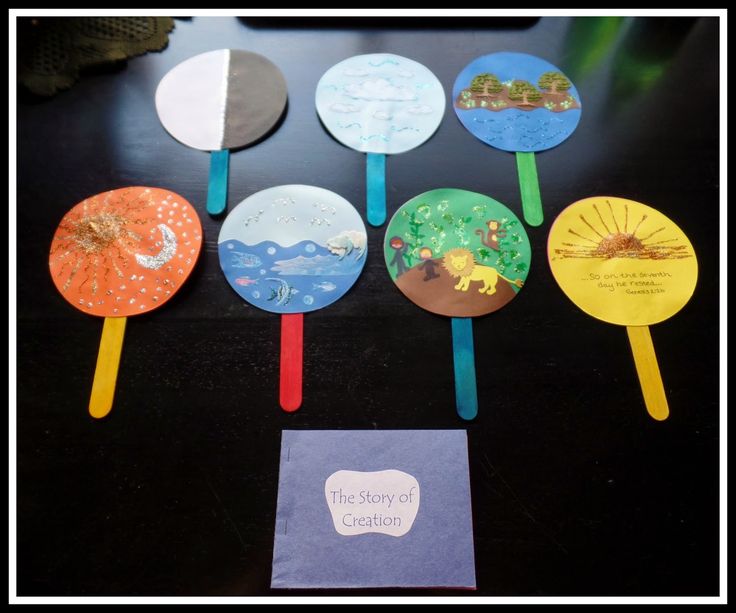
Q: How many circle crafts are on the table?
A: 7